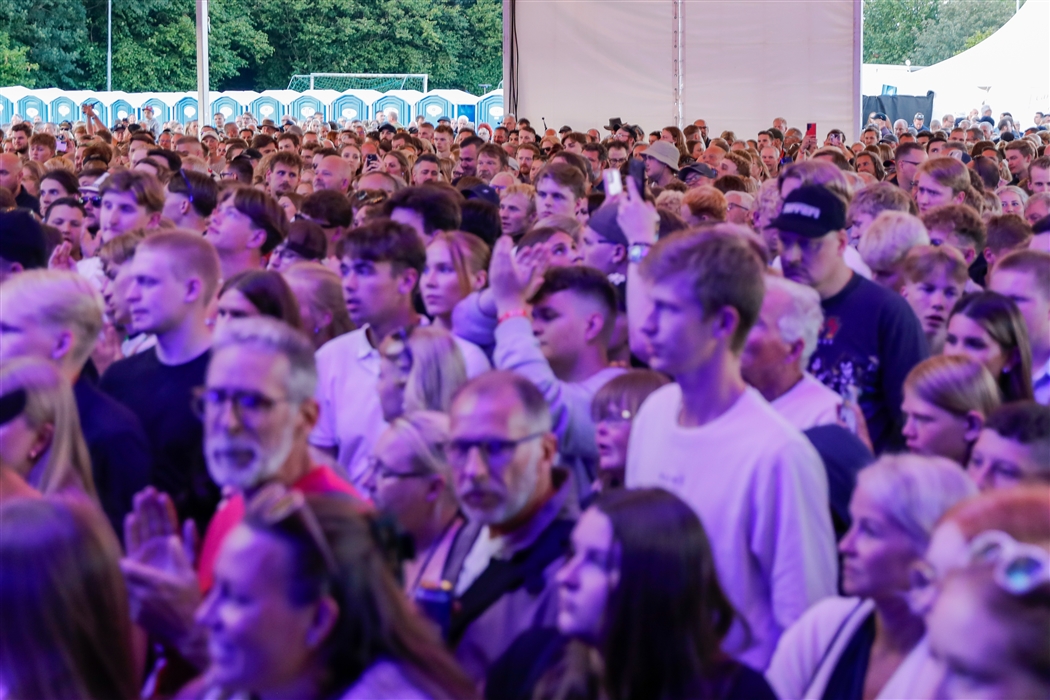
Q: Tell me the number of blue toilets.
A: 14